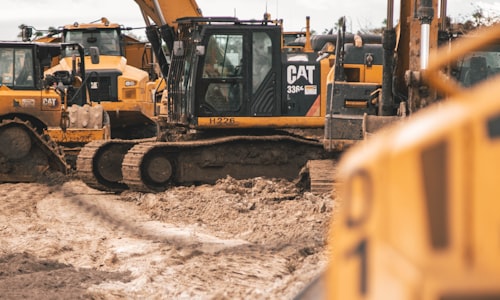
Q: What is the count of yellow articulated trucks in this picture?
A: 1